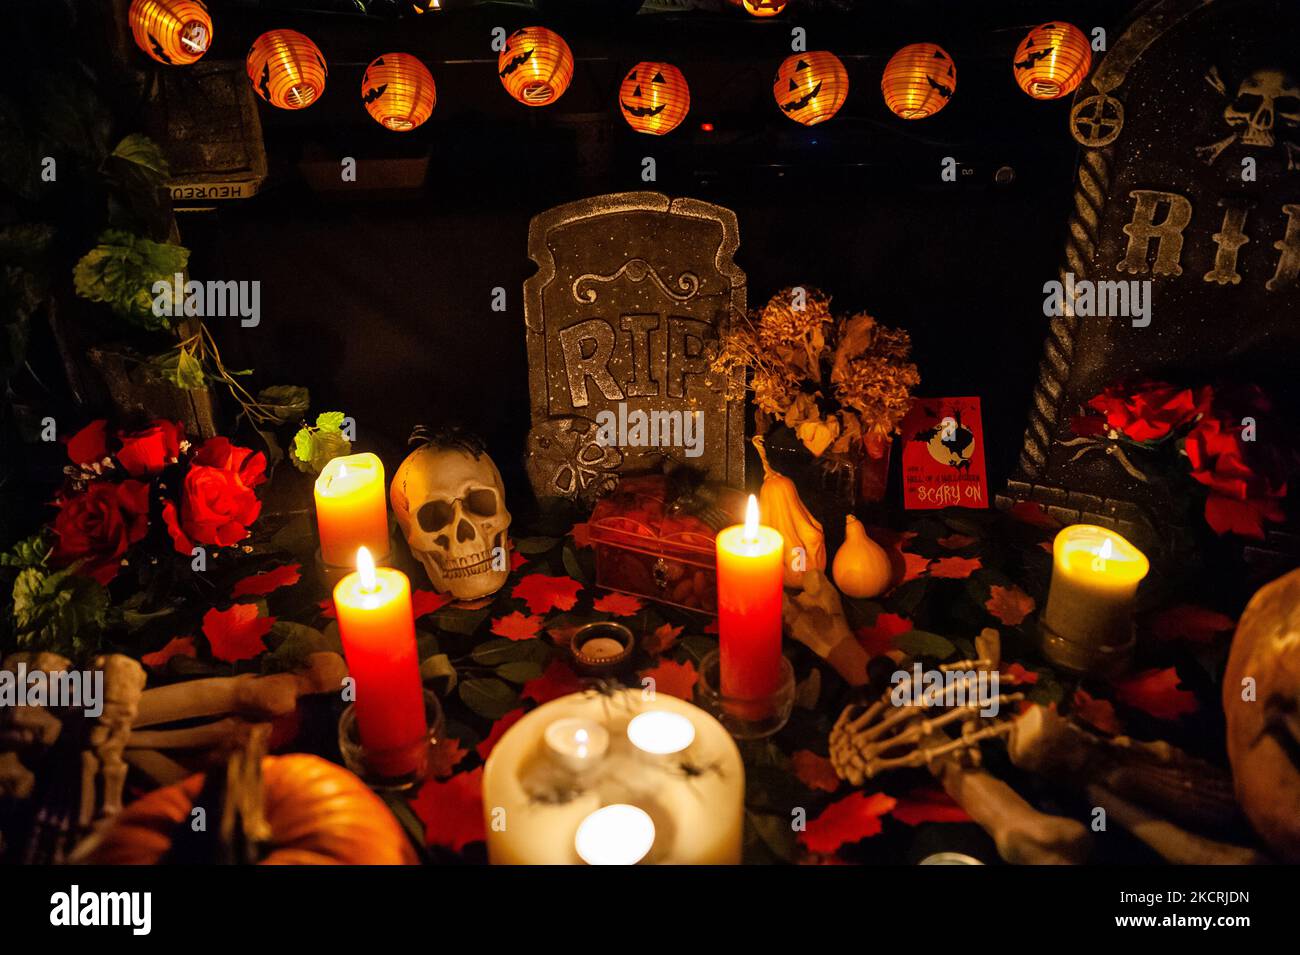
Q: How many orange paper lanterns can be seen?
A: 8